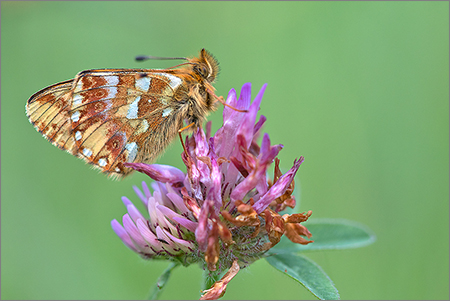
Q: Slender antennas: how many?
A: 2